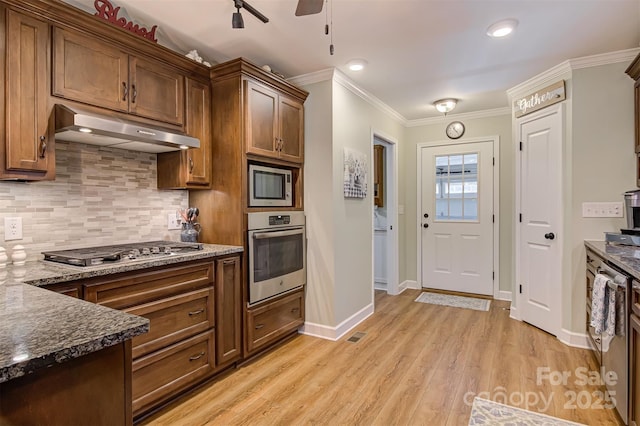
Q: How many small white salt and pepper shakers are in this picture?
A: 2